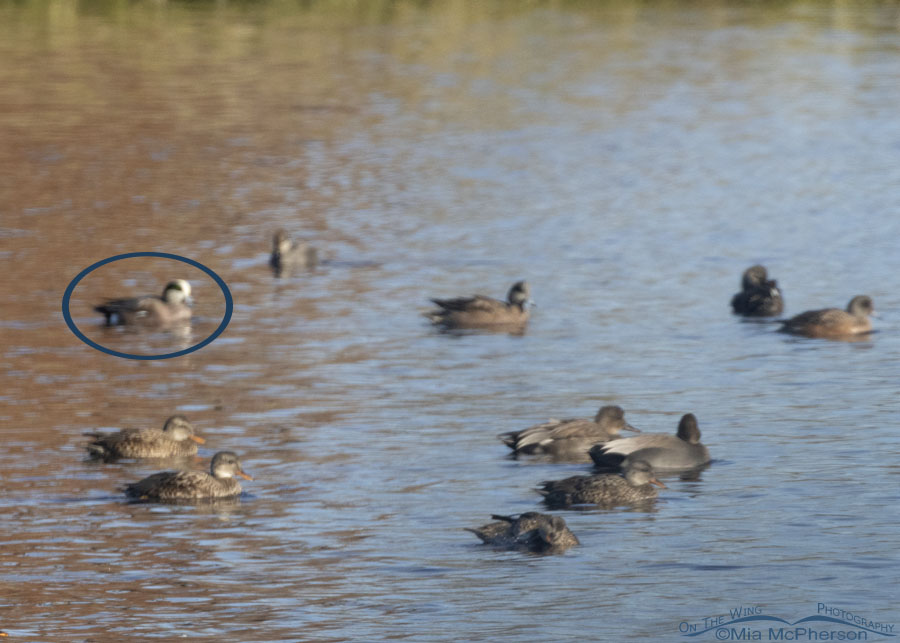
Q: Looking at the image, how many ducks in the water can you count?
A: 11